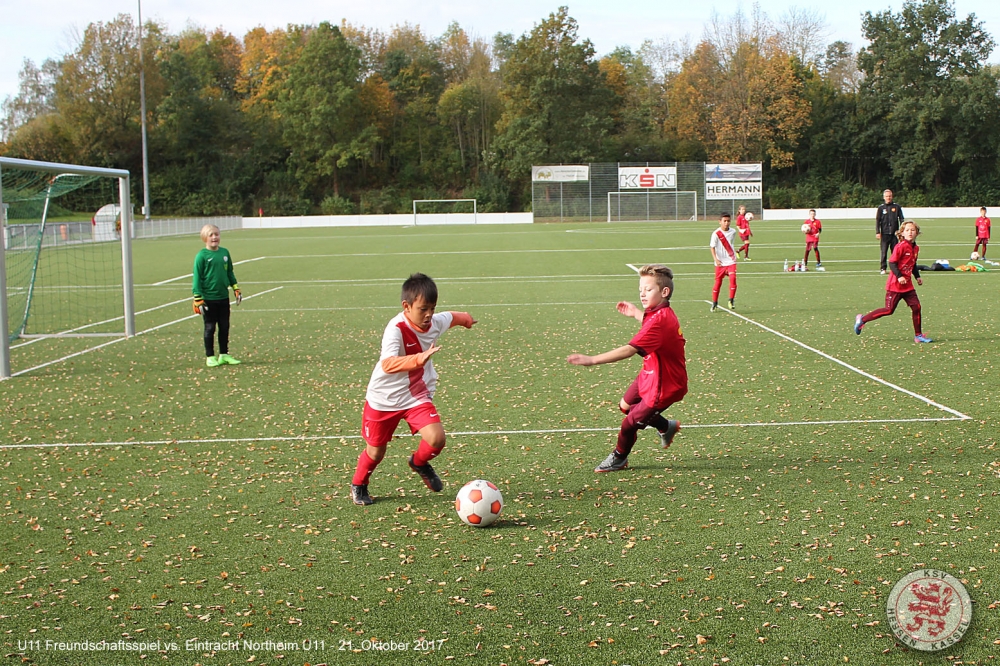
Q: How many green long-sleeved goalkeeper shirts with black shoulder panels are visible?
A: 0